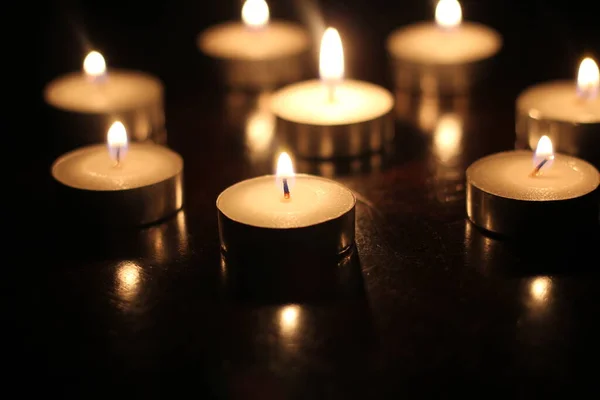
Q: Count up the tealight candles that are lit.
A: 8